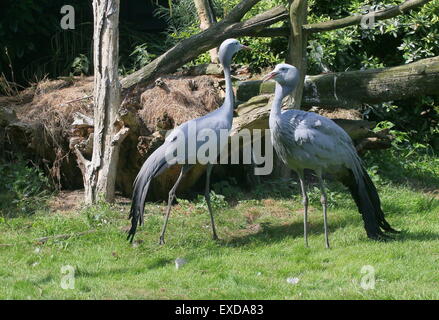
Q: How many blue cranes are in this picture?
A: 2